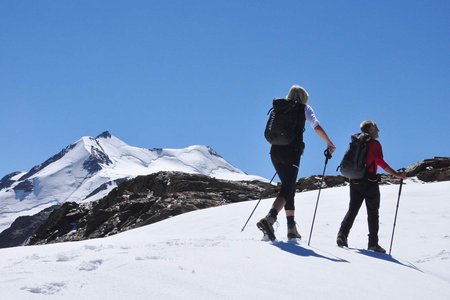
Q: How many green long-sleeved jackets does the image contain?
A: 0